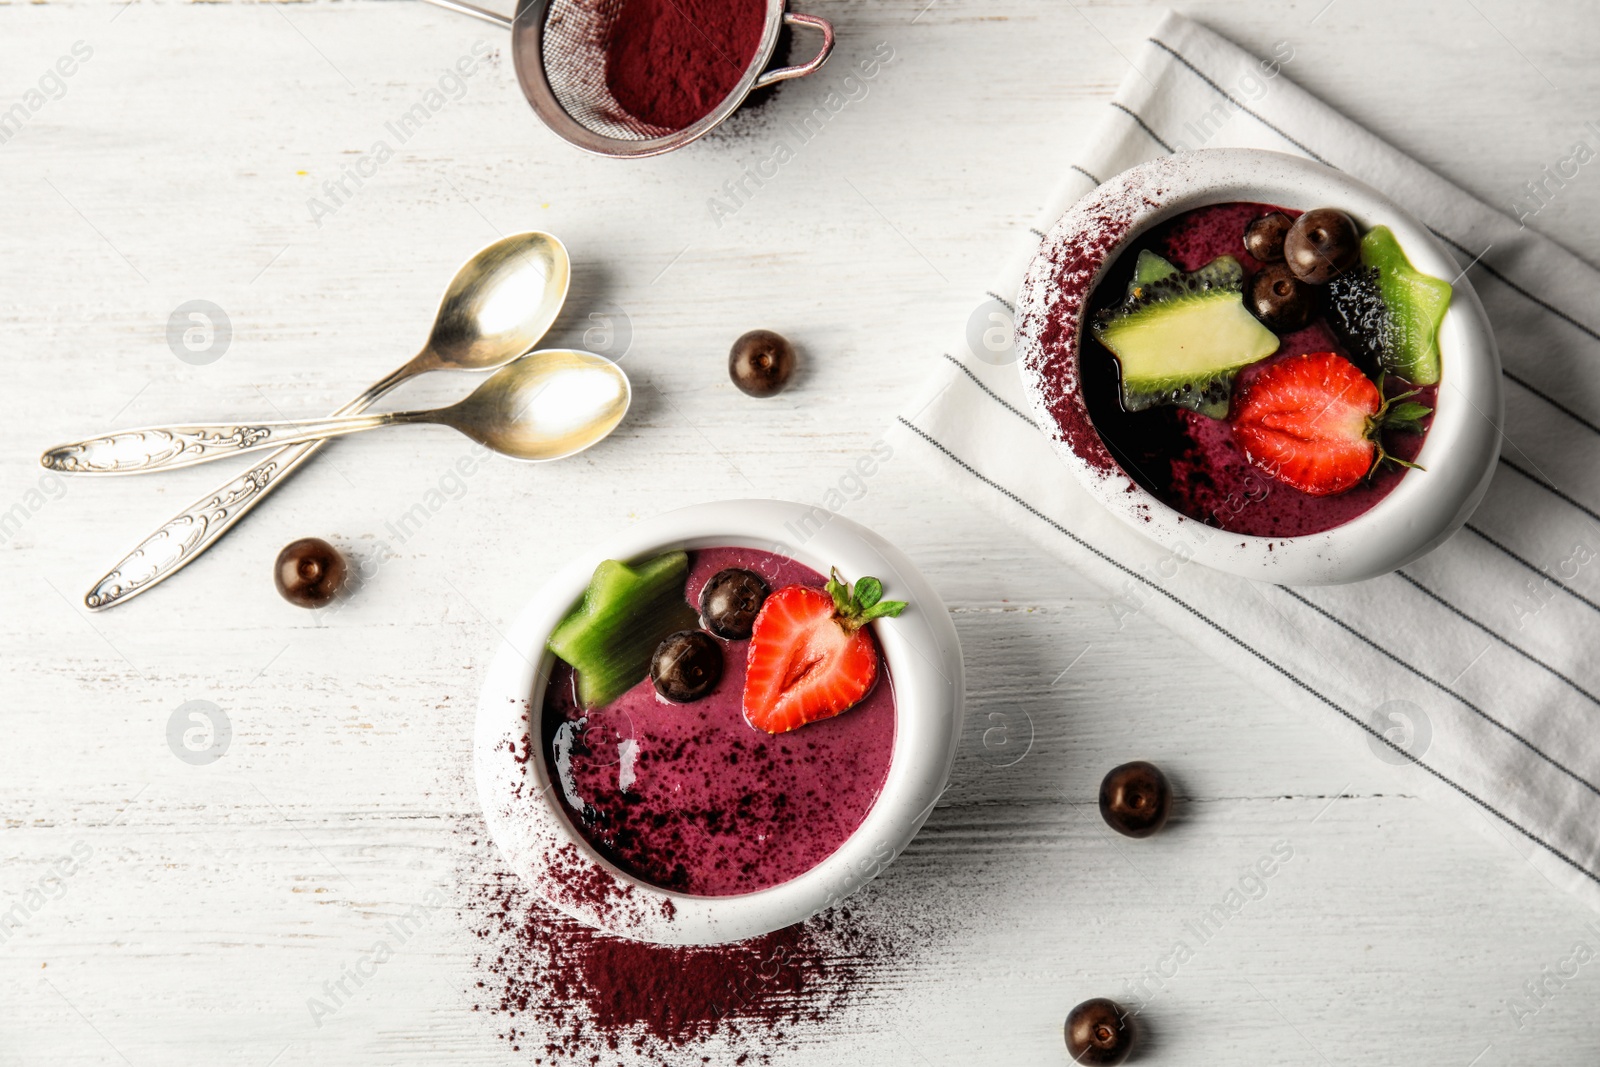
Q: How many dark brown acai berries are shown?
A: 9